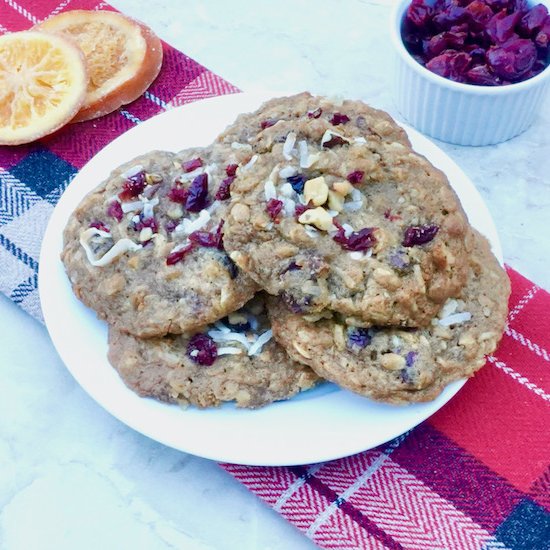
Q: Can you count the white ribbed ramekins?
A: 1